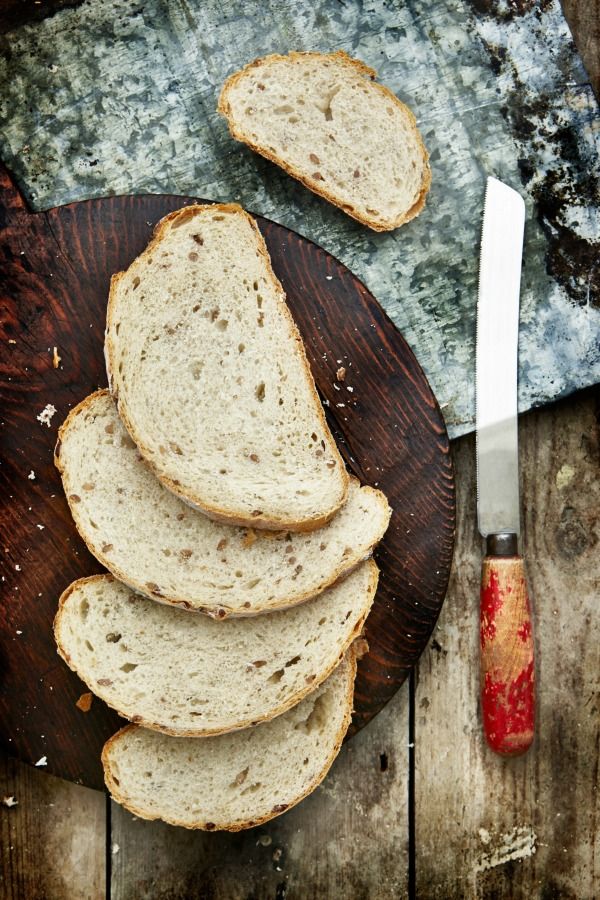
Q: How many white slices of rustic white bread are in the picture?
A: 5